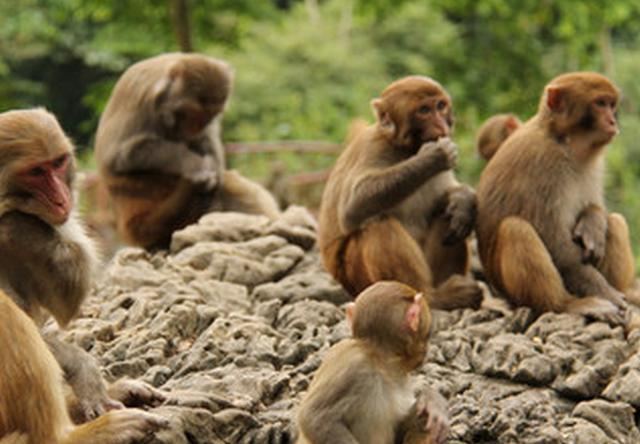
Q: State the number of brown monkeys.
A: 6